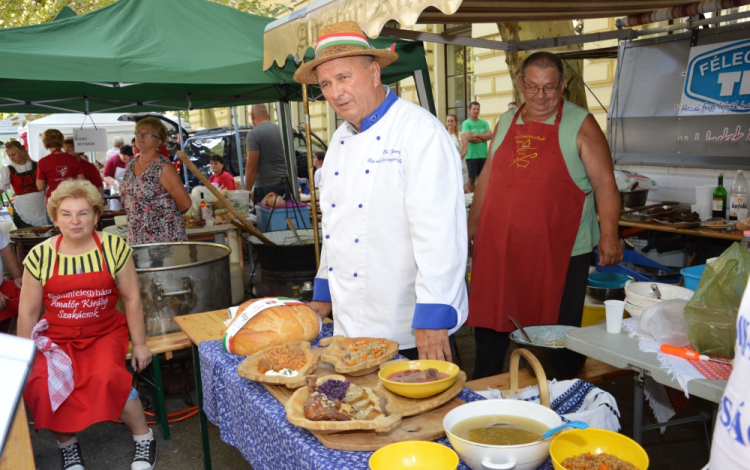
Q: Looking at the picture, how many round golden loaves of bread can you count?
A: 1